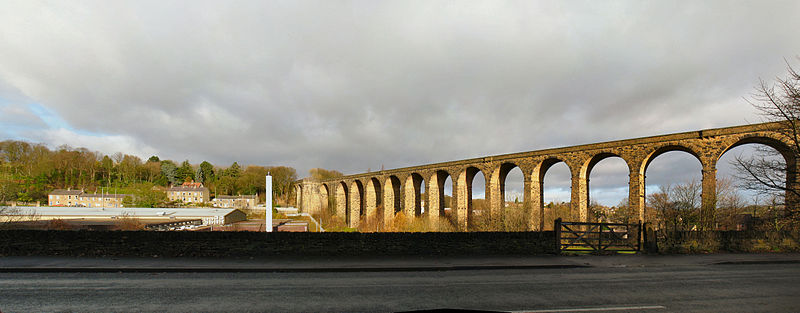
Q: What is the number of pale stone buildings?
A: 3